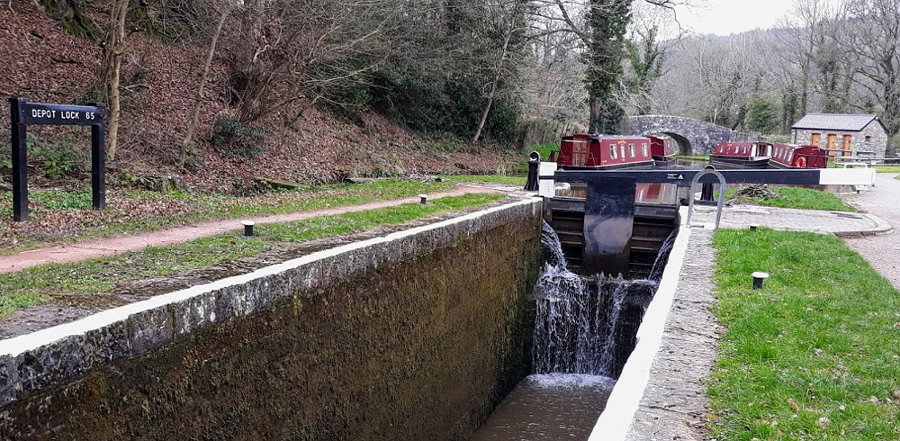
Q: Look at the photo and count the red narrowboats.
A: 4